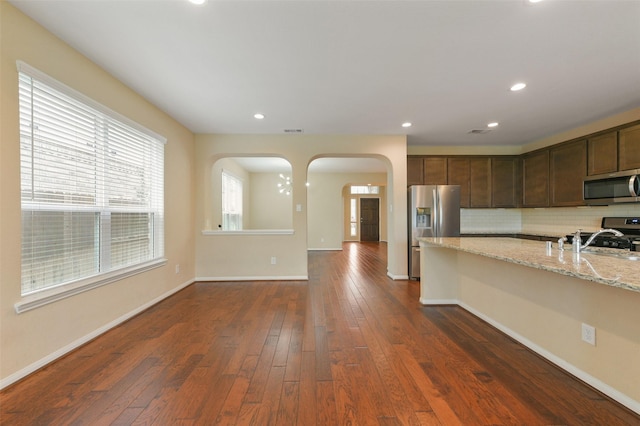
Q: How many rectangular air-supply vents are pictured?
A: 2